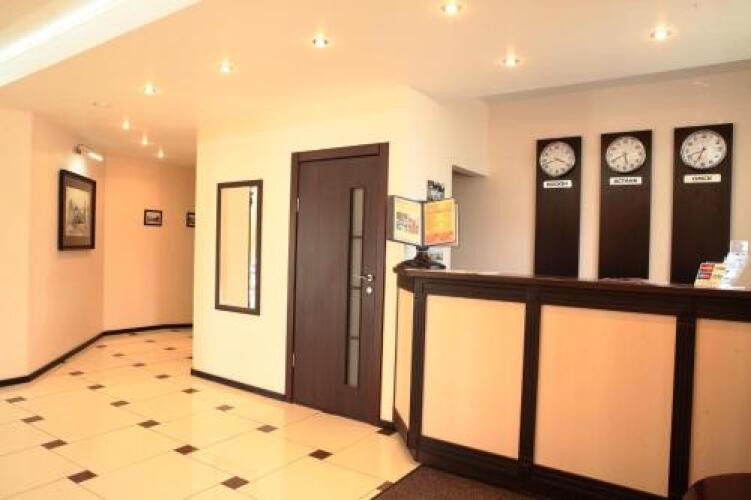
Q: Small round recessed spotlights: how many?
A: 9